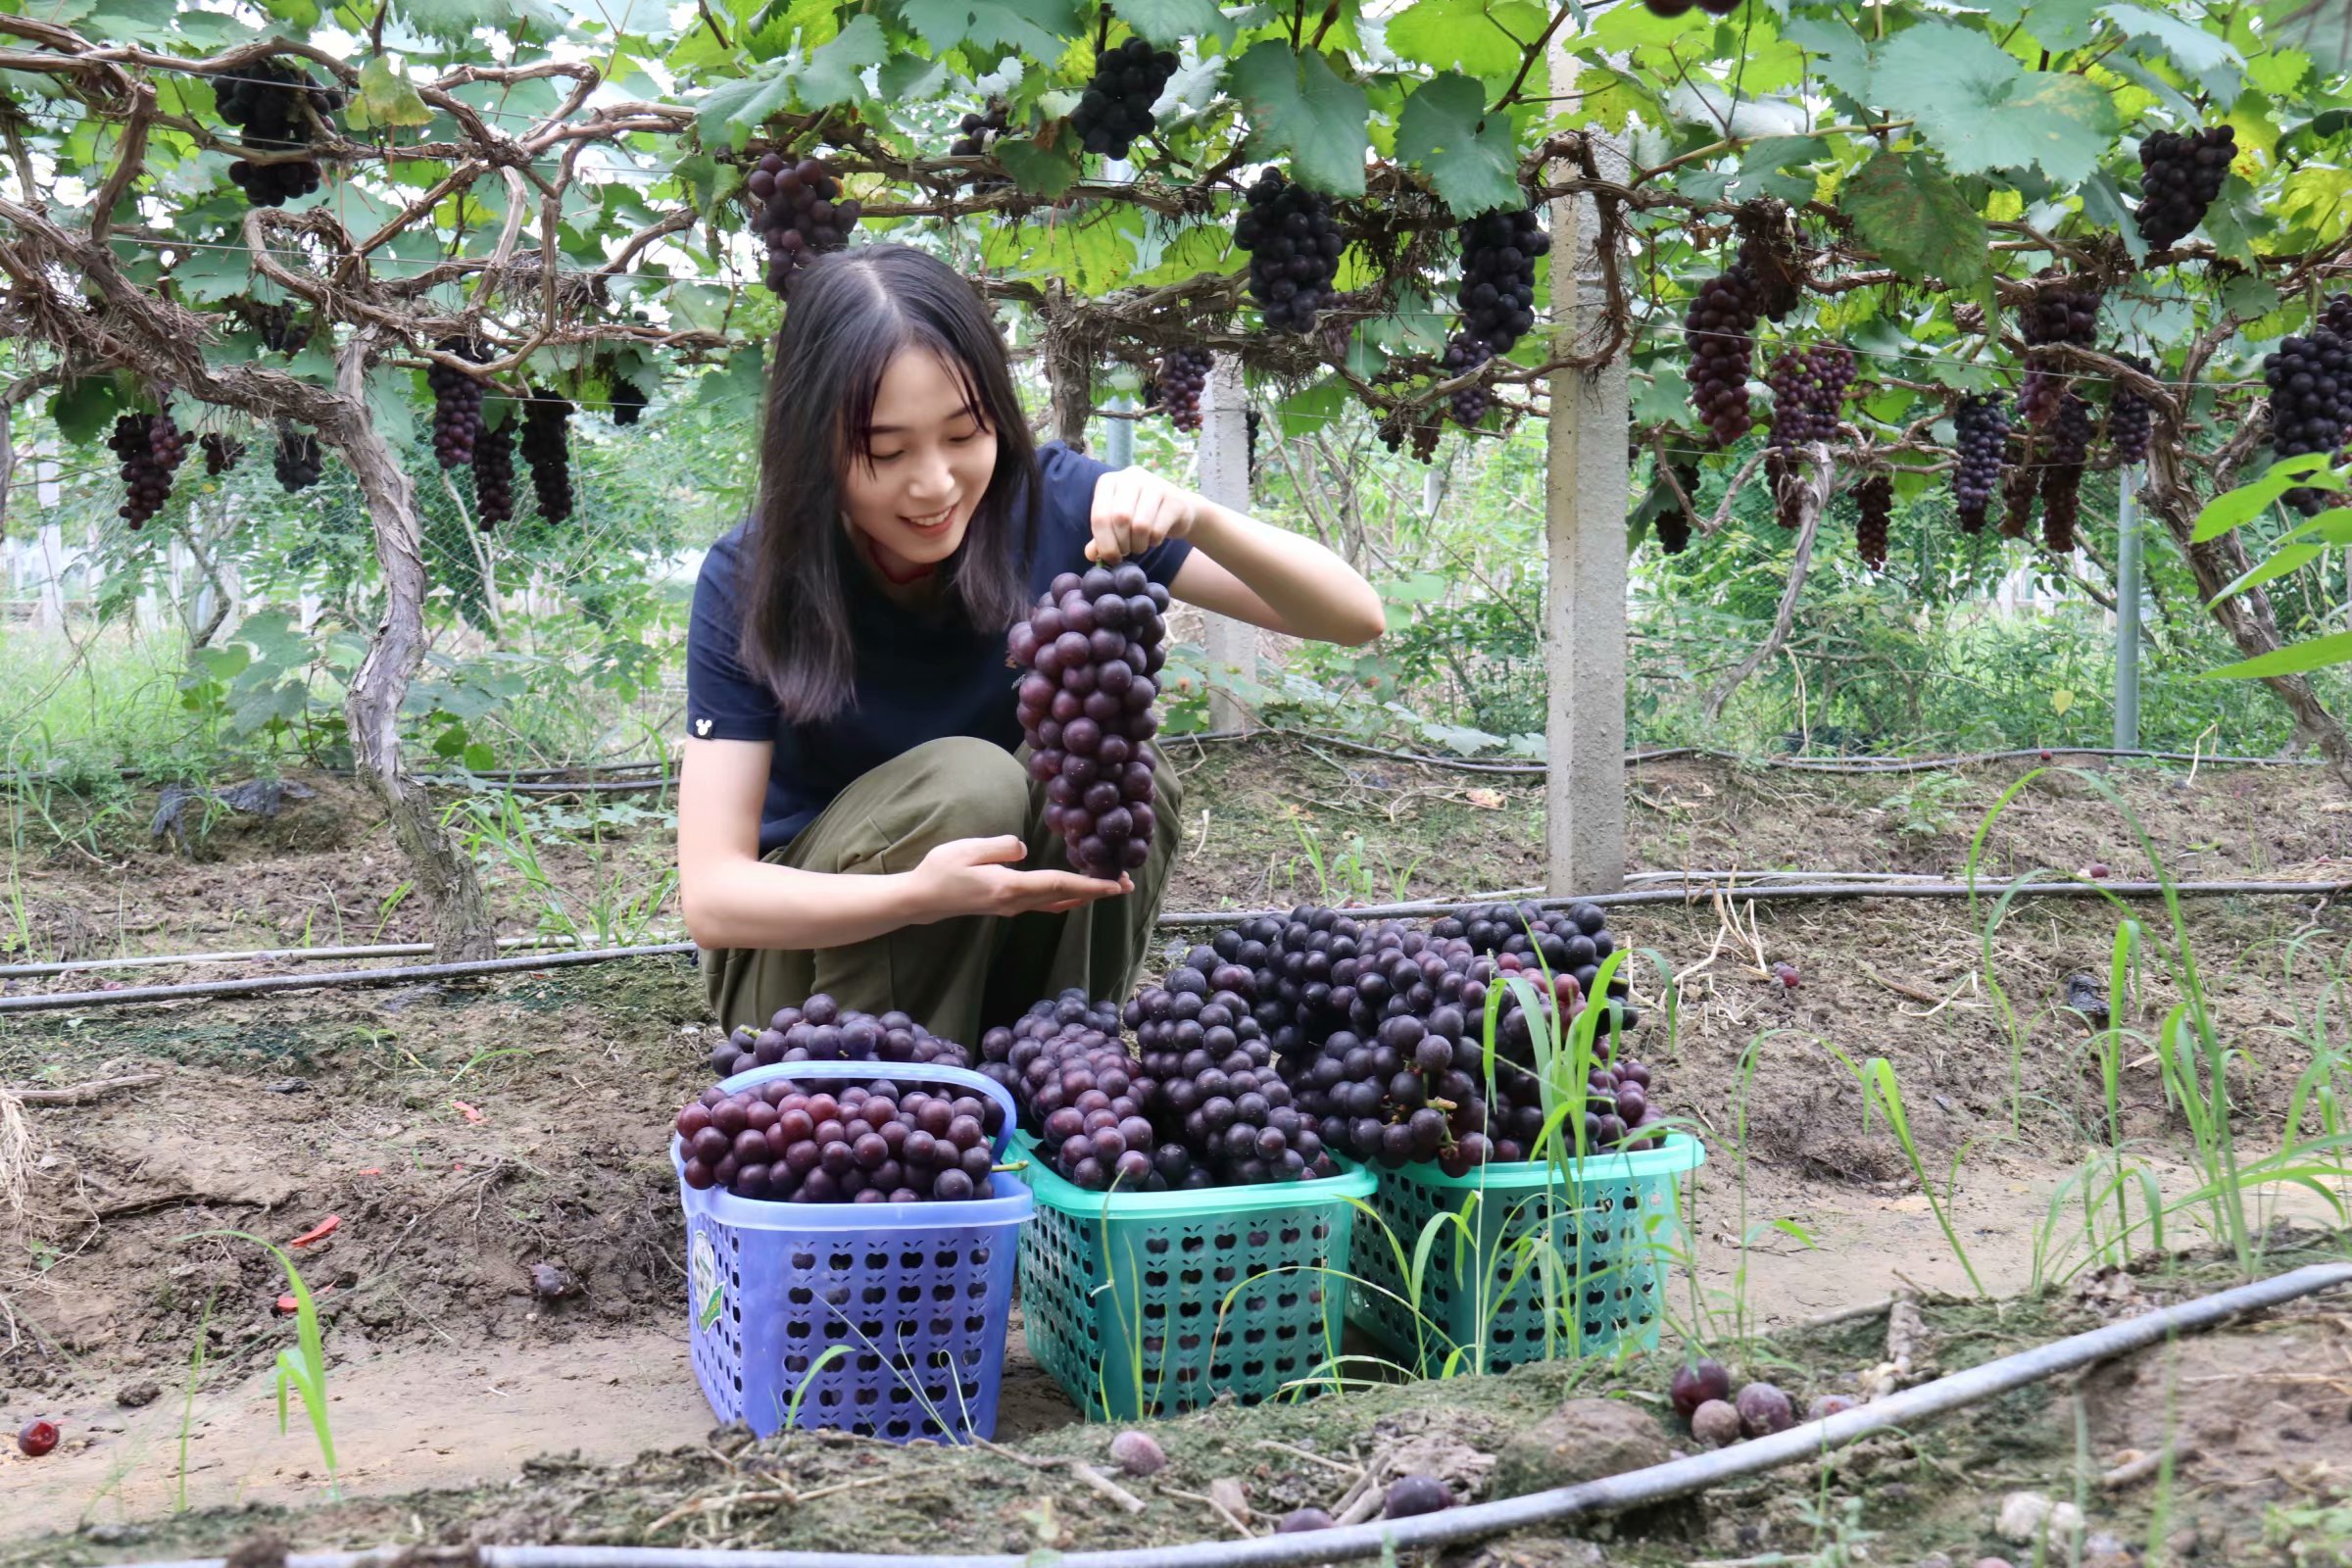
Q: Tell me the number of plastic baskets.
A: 3